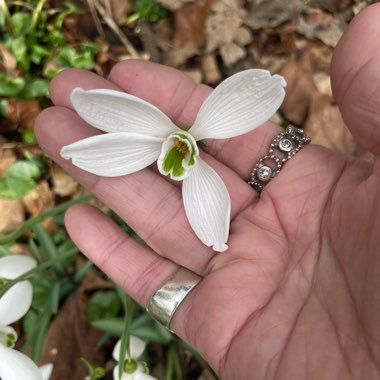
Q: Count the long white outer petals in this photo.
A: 4